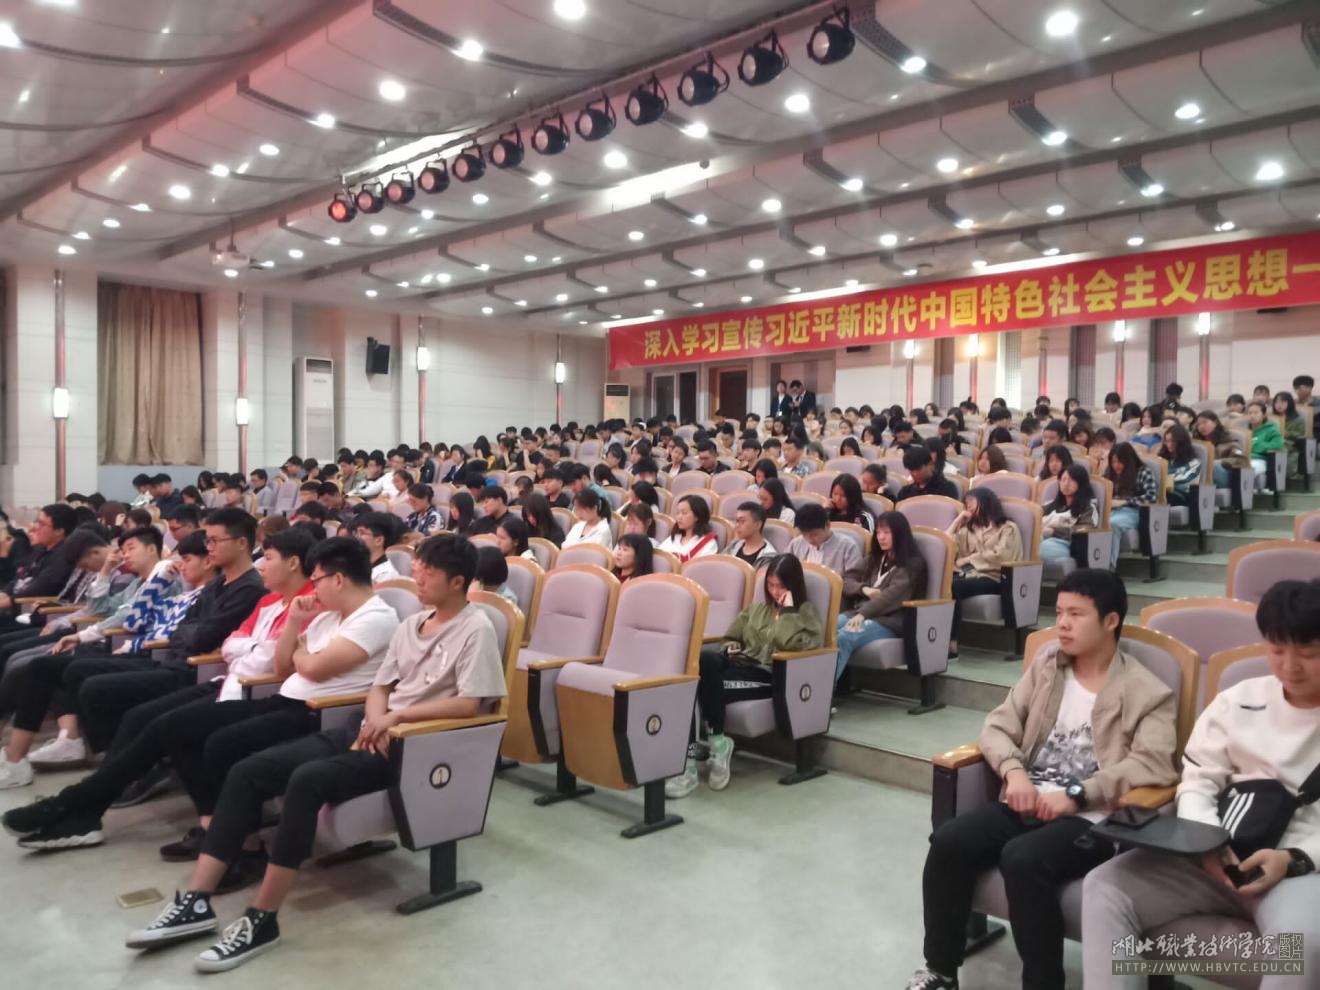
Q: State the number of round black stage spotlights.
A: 12